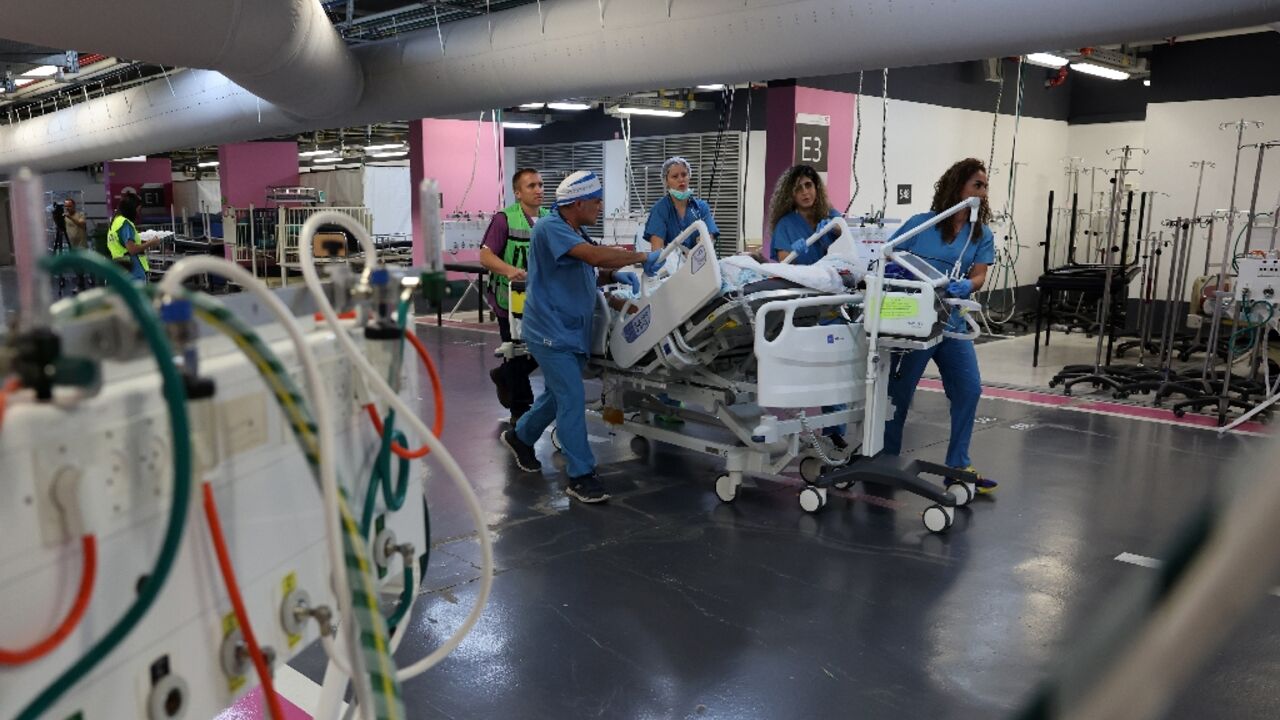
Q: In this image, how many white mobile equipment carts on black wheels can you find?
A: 1